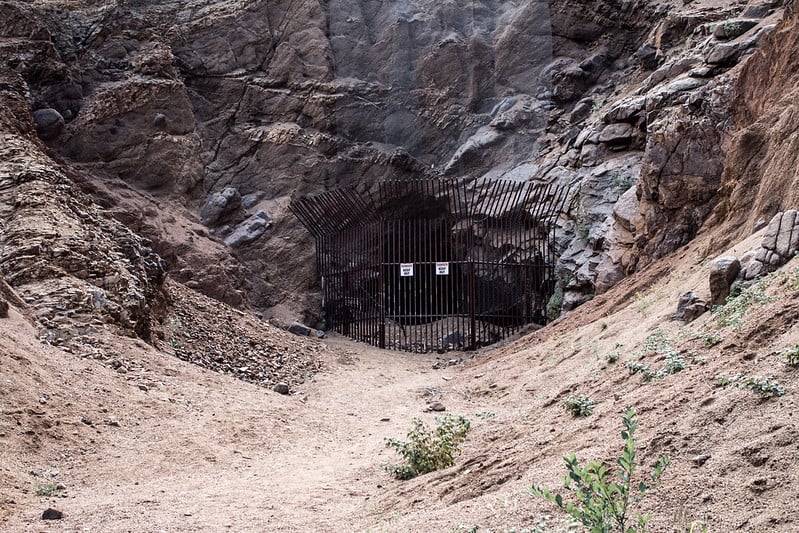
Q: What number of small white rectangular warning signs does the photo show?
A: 2